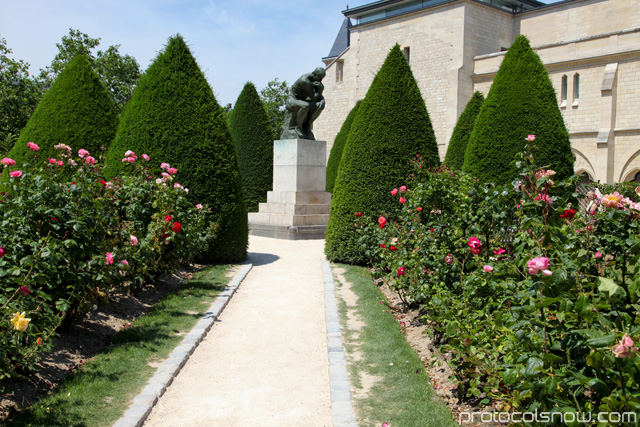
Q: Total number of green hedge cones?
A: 7